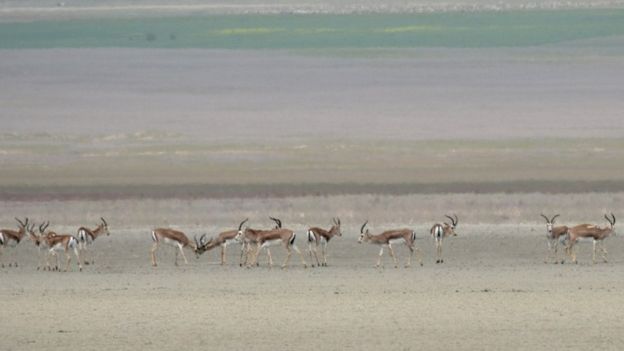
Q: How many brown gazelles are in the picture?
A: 13